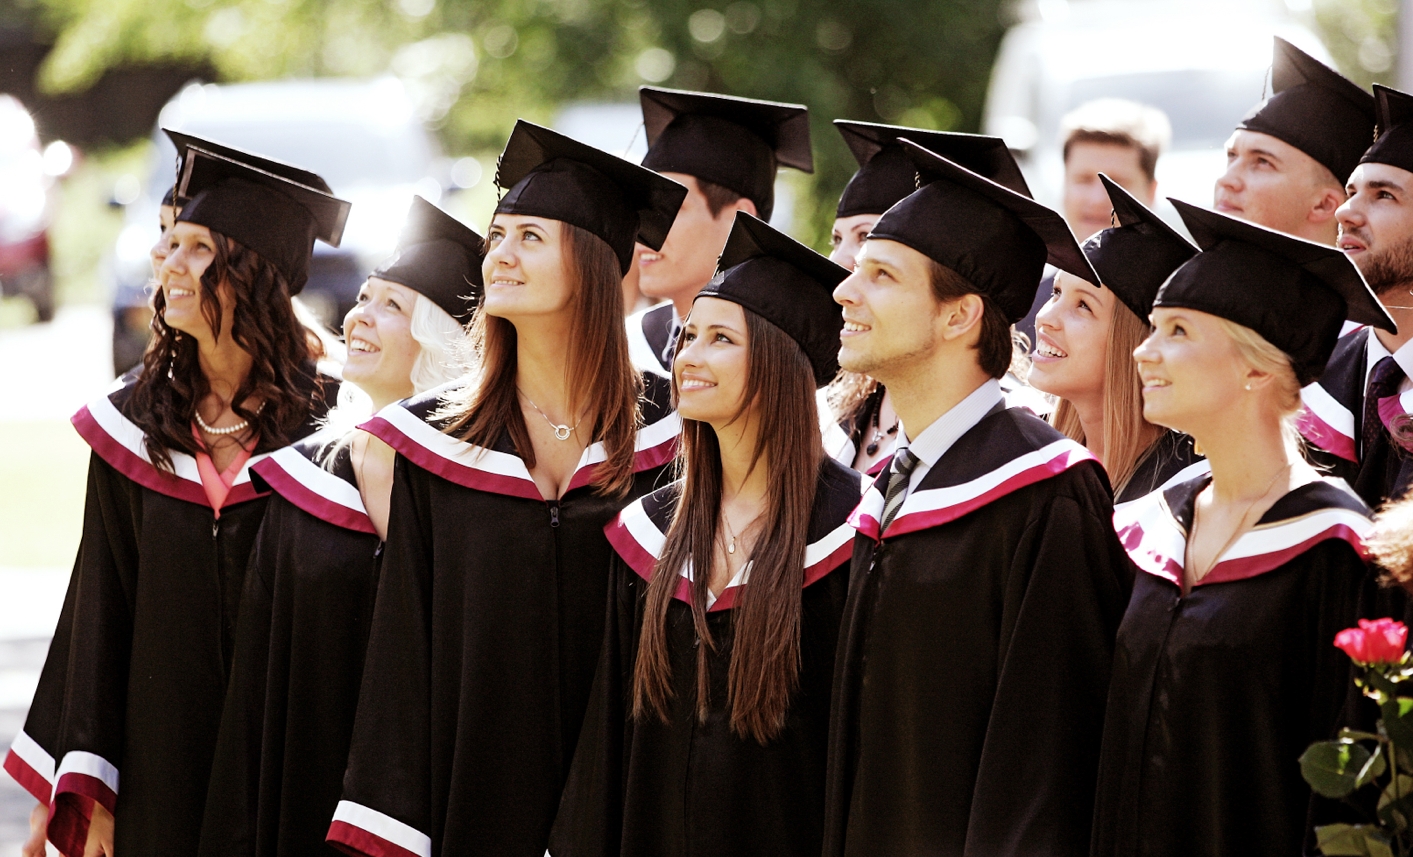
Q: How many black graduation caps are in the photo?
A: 12